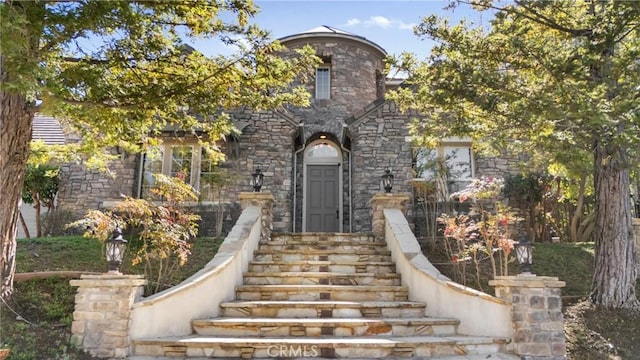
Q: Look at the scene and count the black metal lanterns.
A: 4